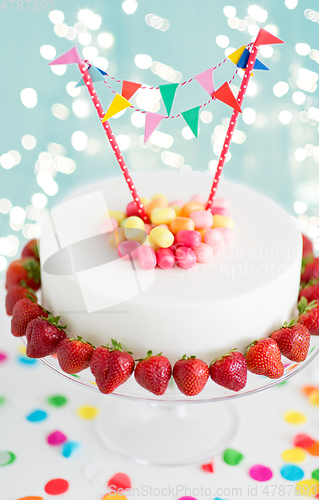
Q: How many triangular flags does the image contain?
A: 13